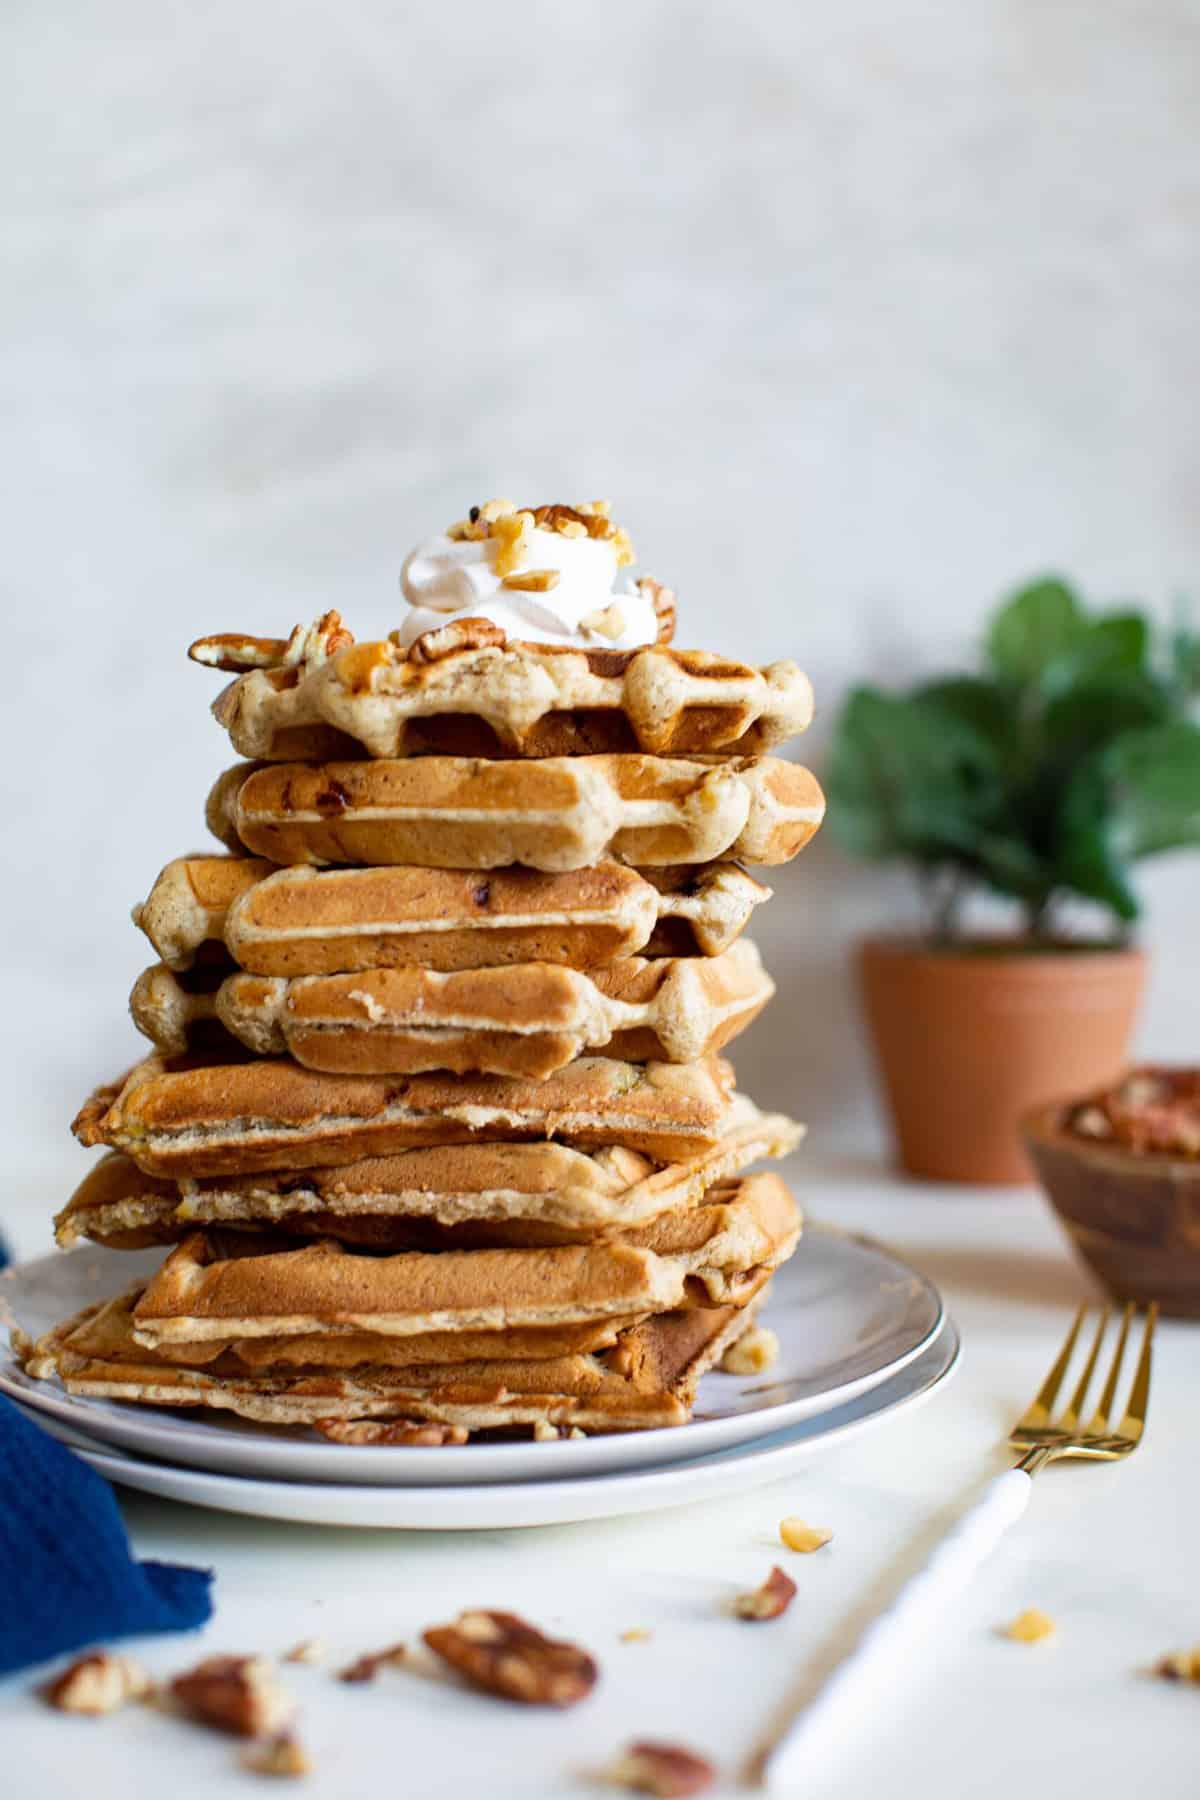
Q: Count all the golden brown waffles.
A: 8